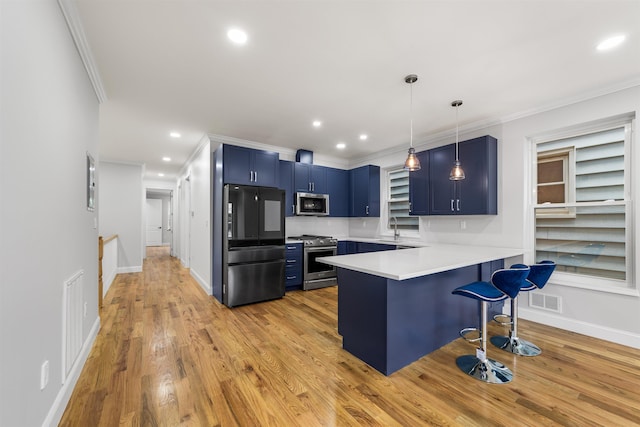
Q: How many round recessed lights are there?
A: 8